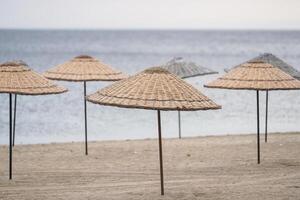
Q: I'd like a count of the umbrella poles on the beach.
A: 7